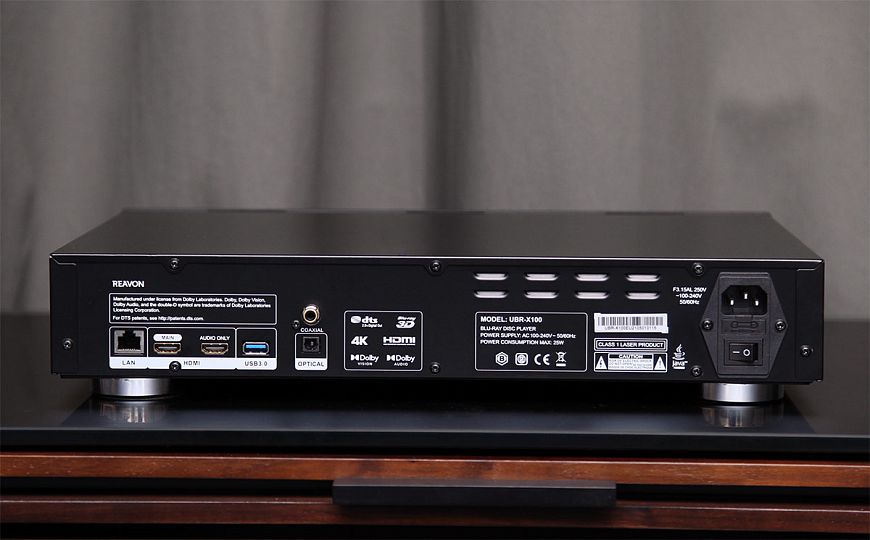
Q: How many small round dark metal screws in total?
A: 11